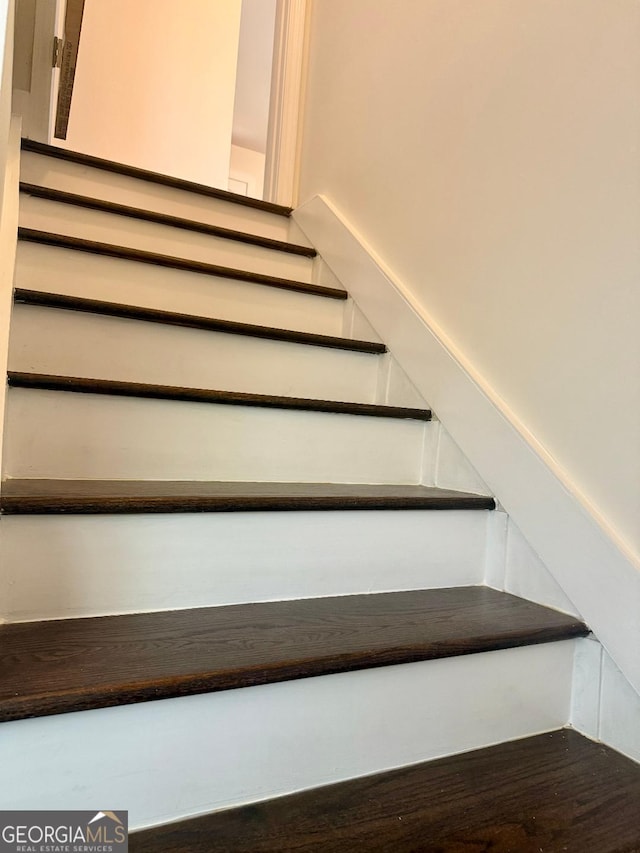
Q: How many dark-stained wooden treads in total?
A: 8